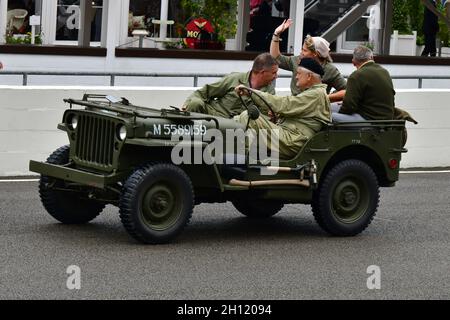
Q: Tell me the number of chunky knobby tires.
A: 4